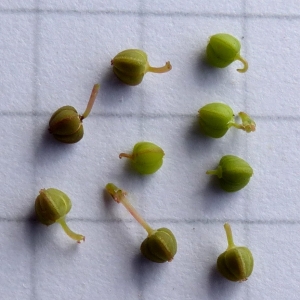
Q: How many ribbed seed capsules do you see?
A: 9